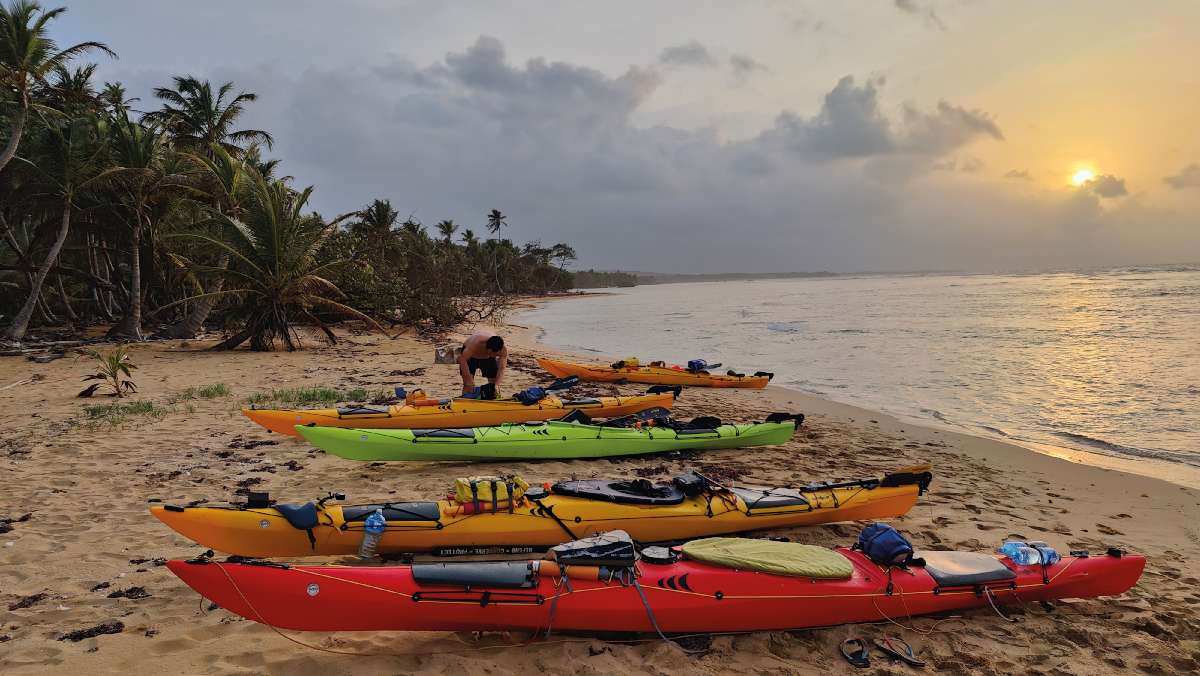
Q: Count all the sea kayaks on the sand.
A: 5